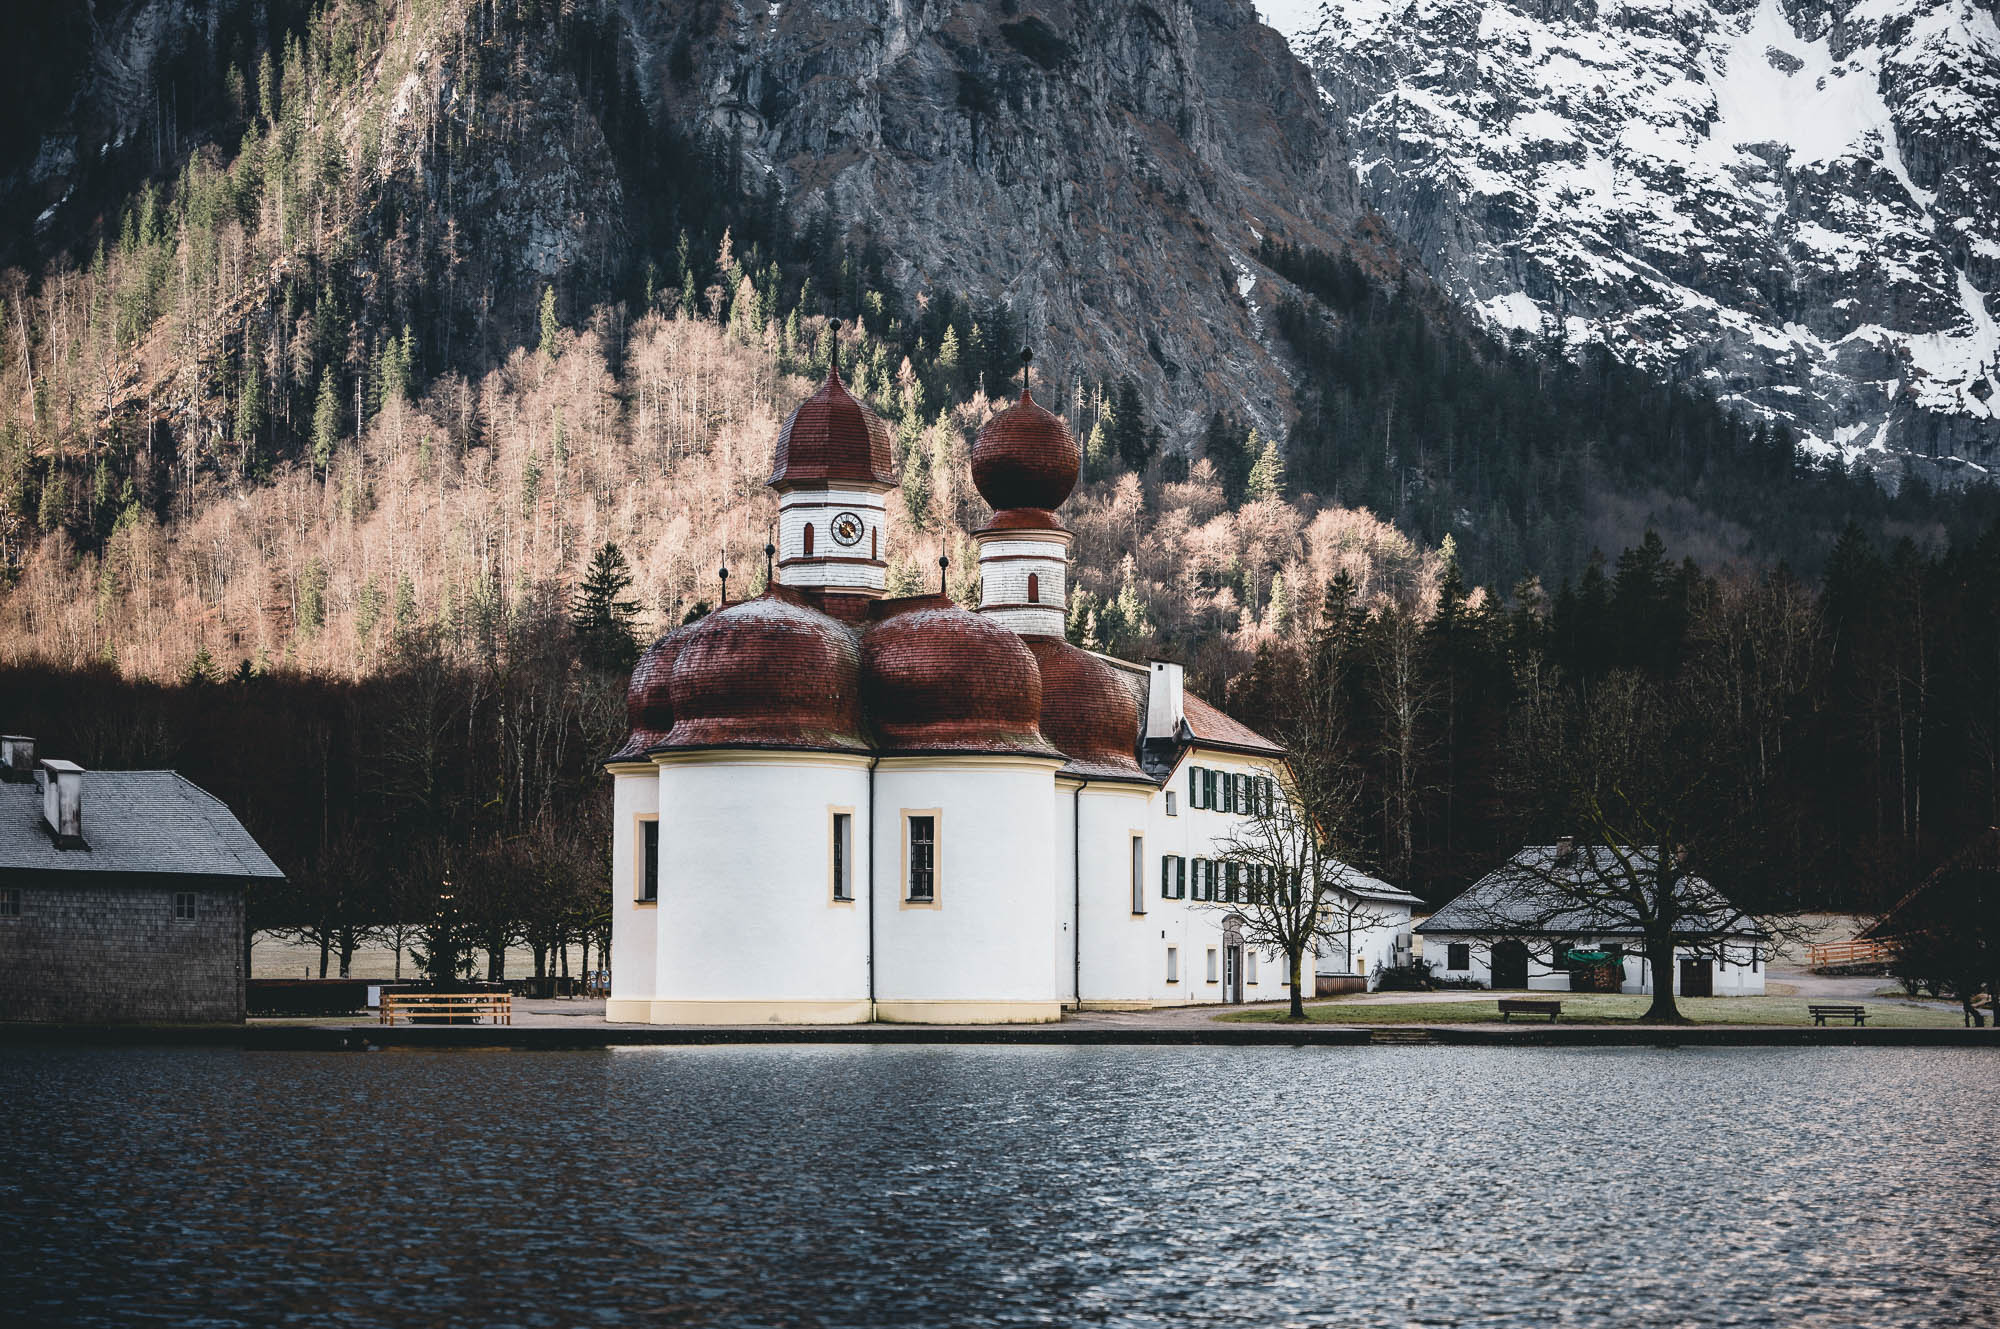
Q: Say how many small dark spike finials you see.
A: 5